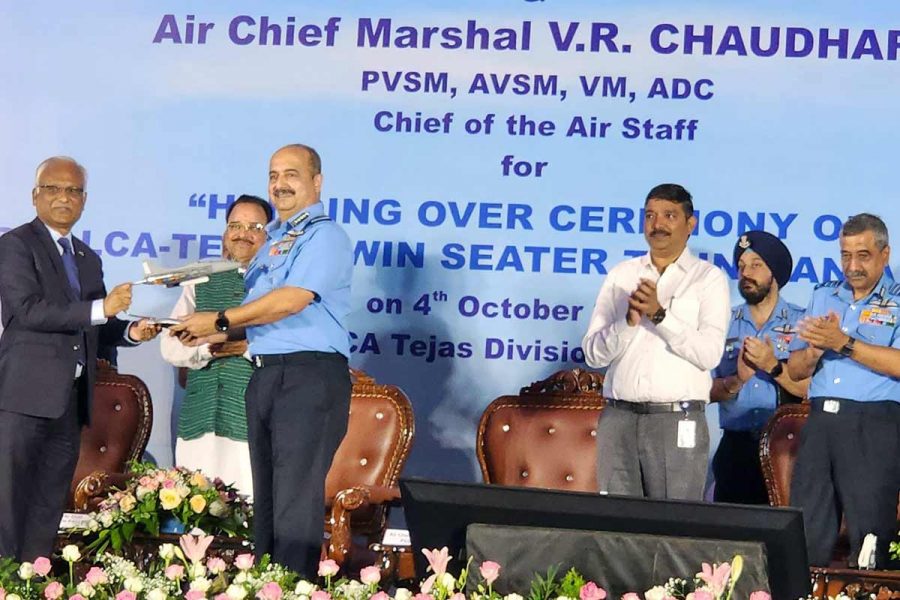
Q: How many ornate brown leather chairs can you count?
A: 4